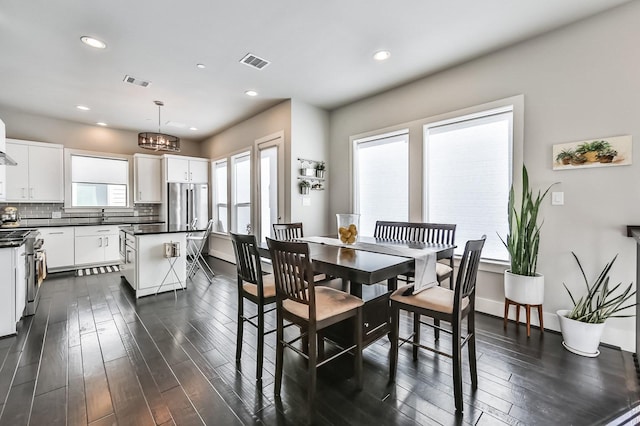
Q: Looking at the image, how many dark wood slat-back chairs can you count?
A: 4